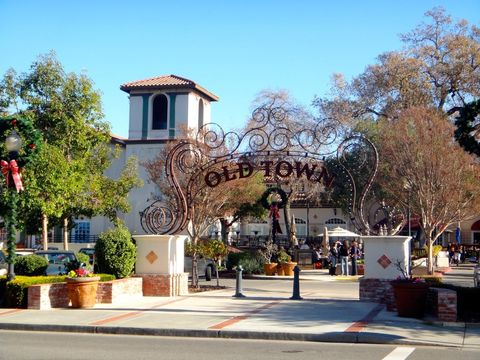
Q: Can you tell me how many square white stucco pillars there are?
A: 2